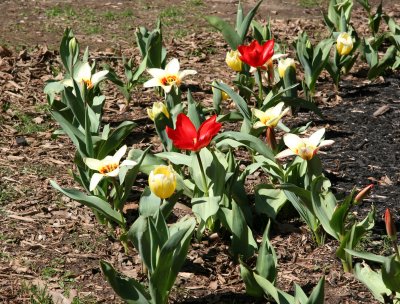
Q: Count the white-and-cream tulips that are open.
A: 5